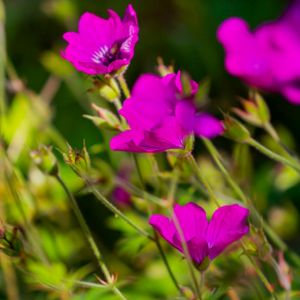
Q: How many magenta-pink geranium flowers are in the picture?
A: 4